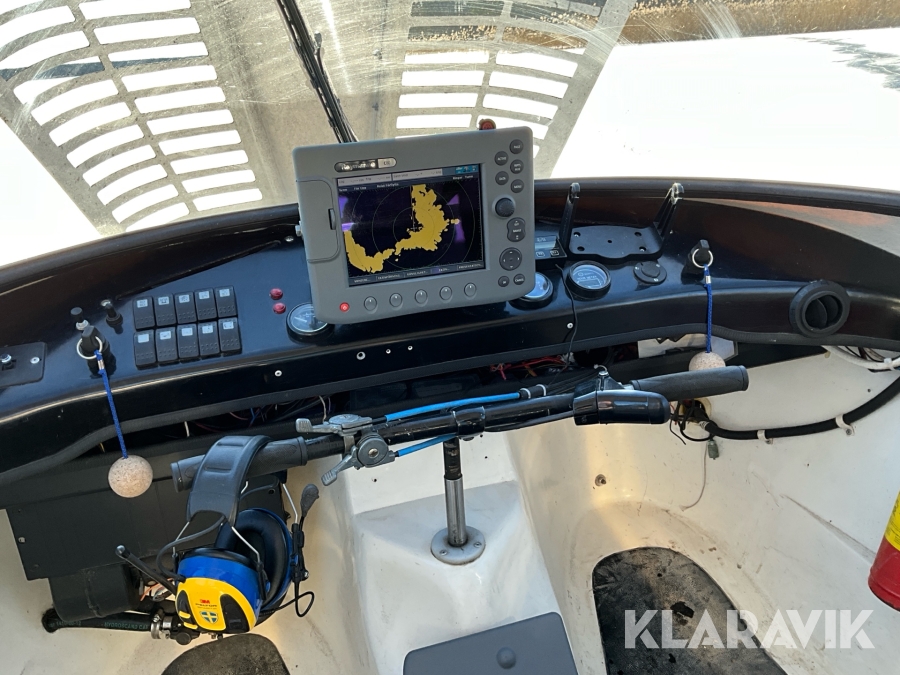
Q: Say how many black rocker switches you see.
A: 10